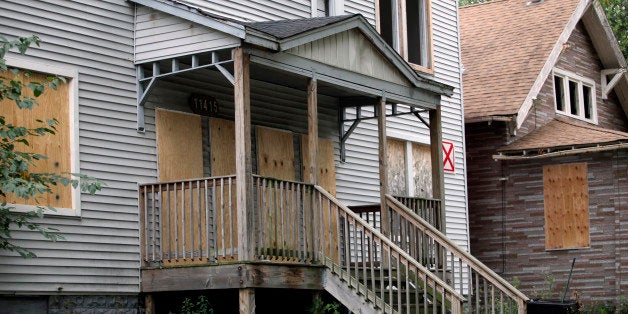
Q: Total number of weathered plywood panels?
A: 8